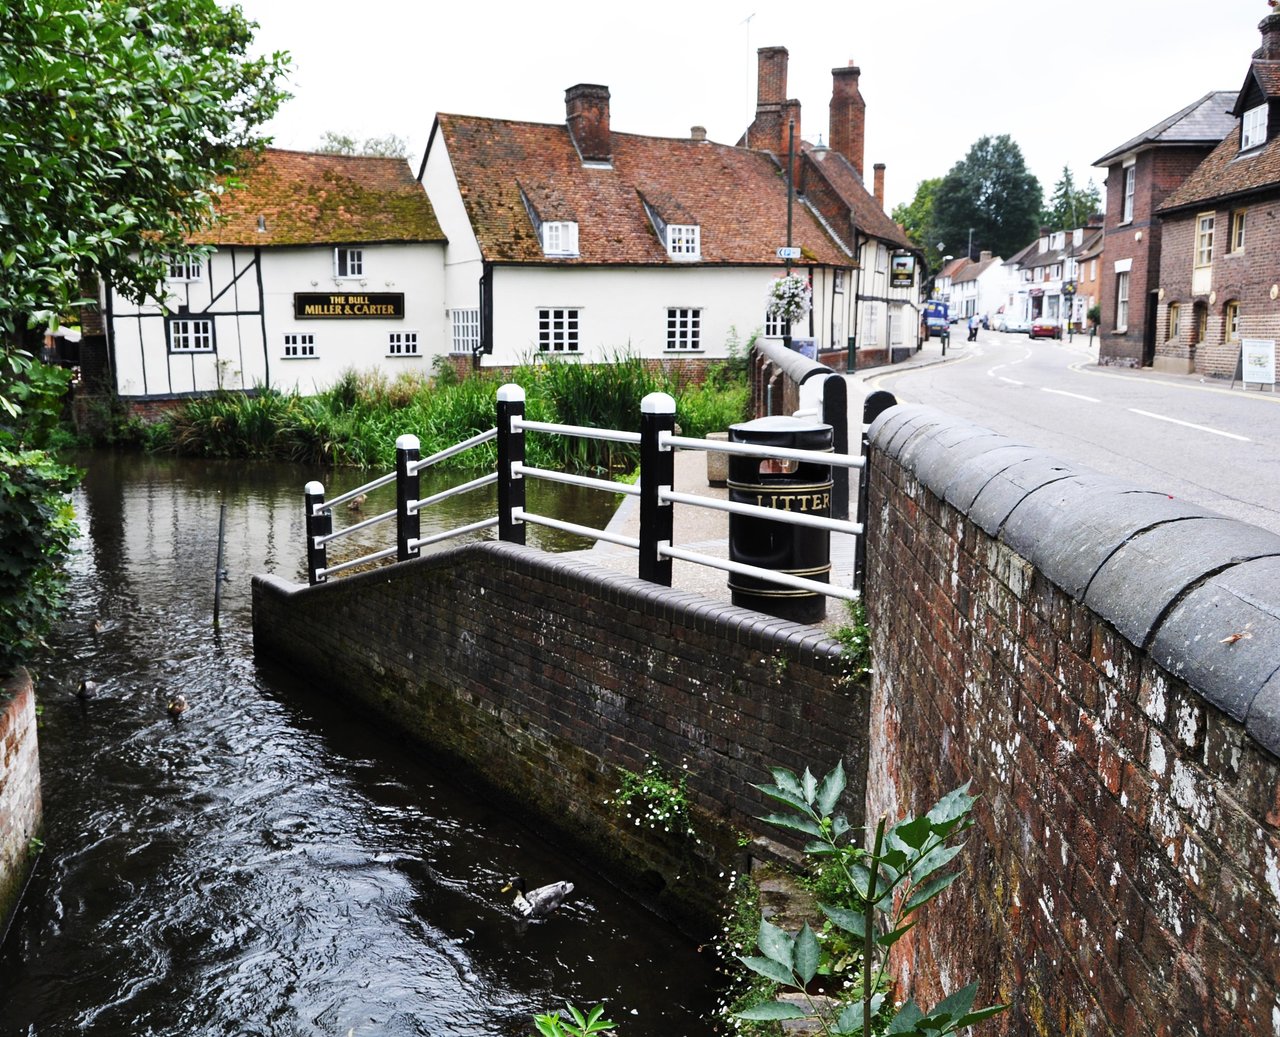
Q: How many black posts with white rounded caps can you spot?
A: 4